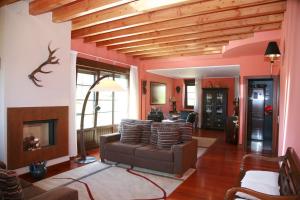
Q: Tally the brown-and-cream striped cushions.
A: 5